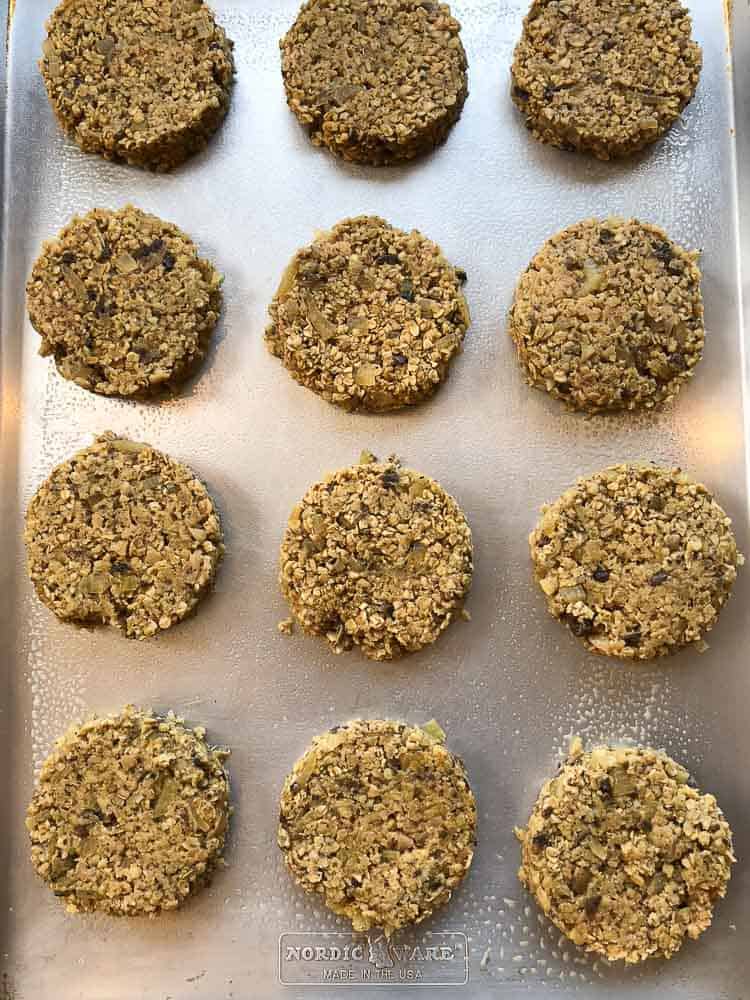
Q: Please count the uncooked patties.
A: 12